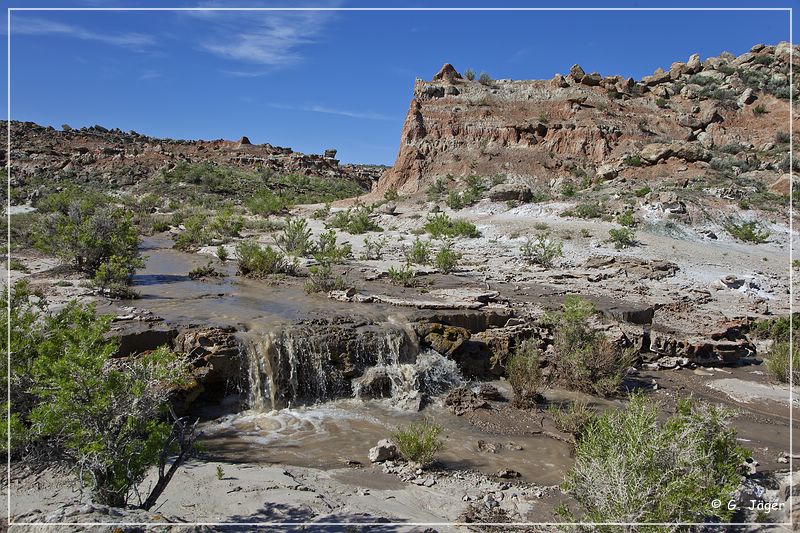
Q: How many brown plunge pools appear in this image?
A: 1